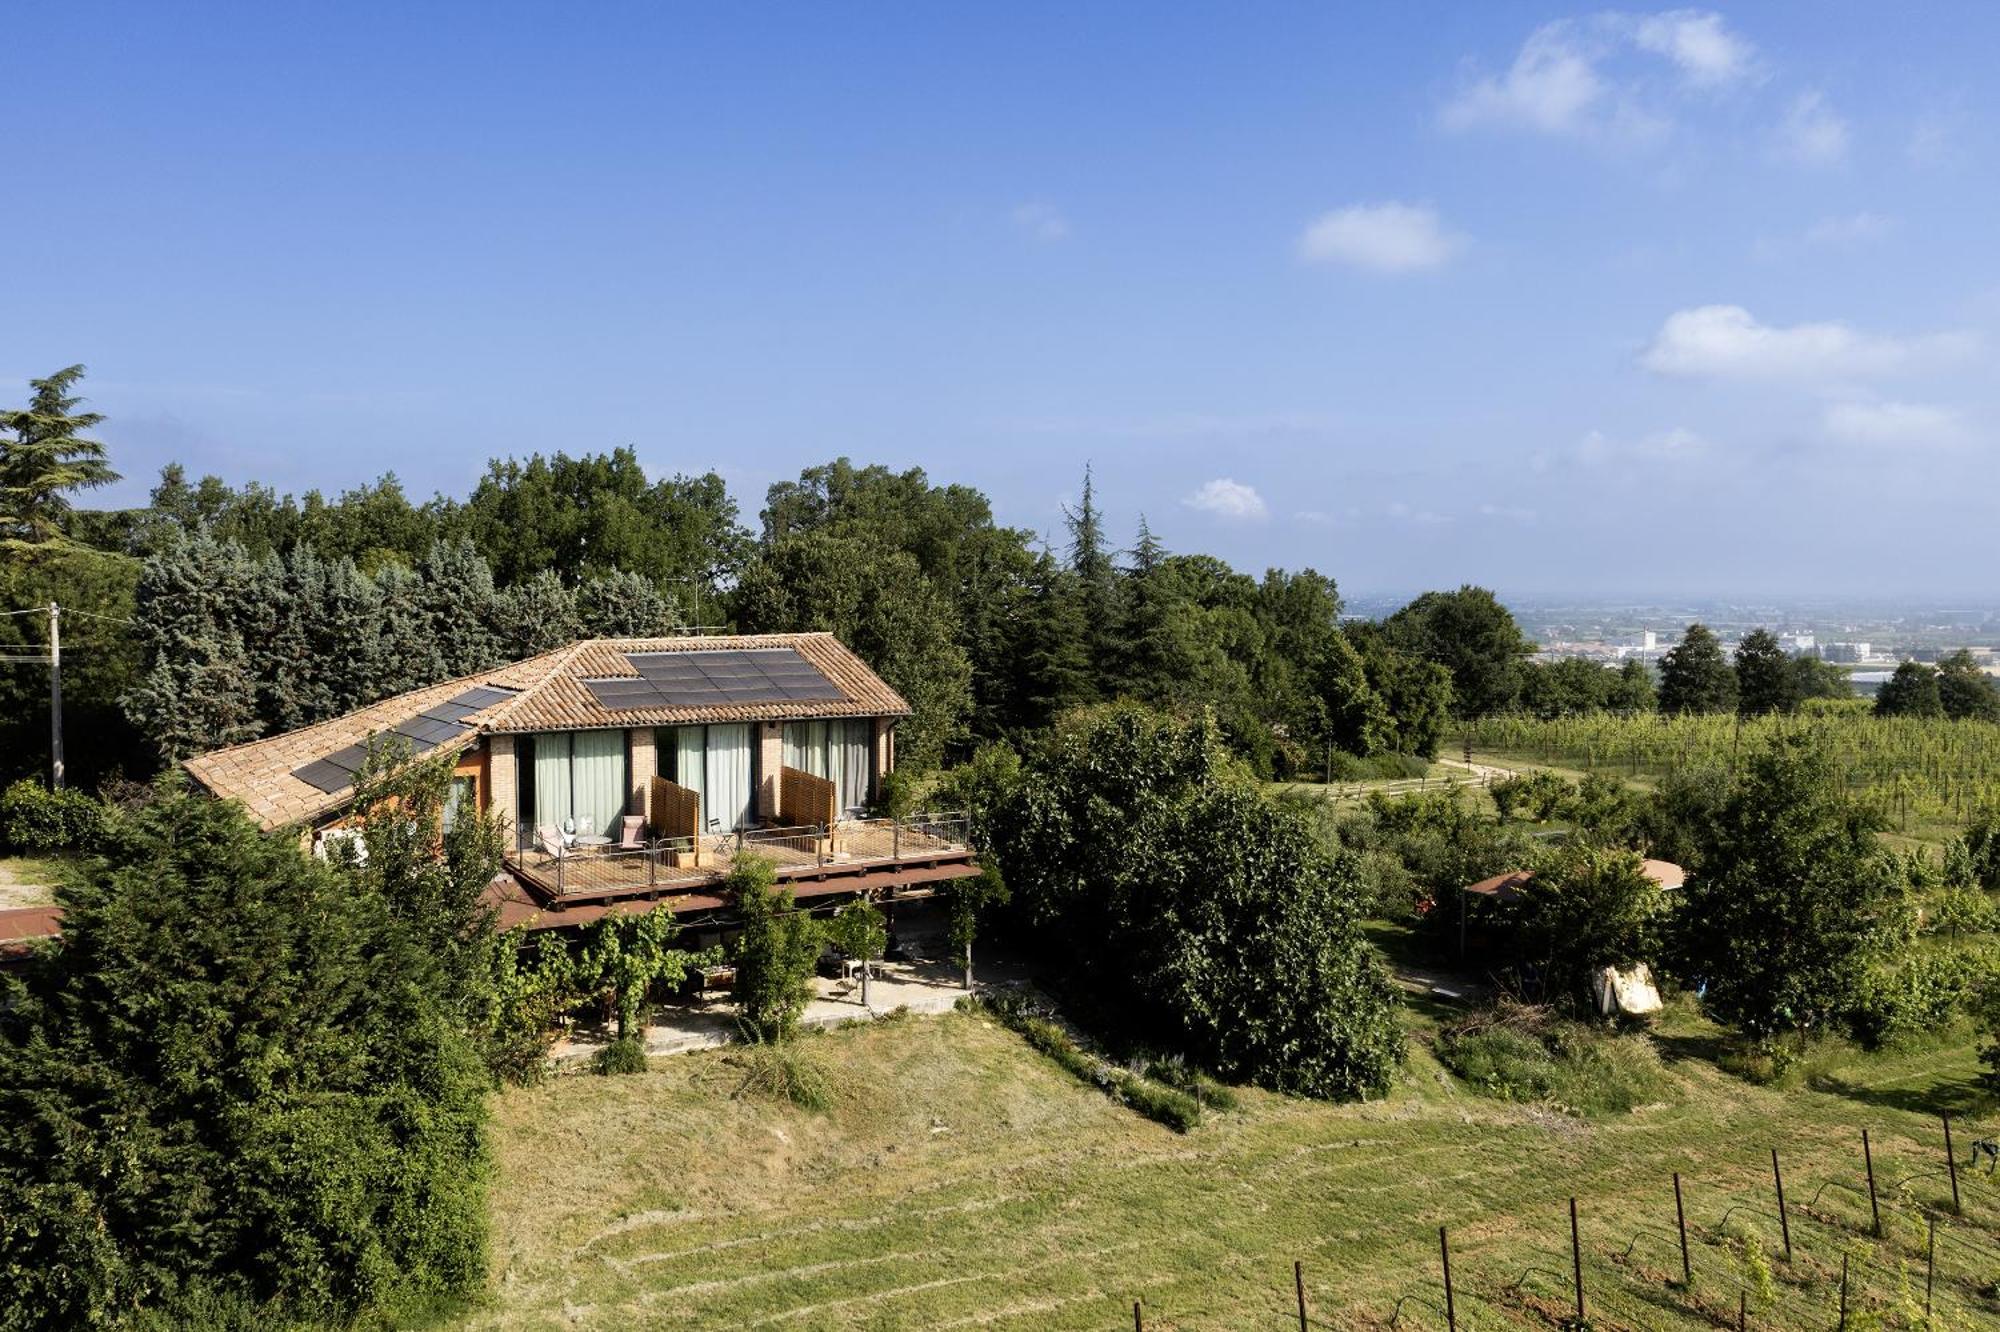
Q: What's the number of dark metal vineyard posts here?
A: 11